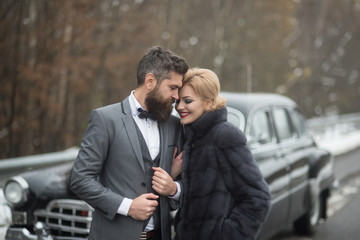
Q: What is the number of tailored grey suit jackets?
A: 1